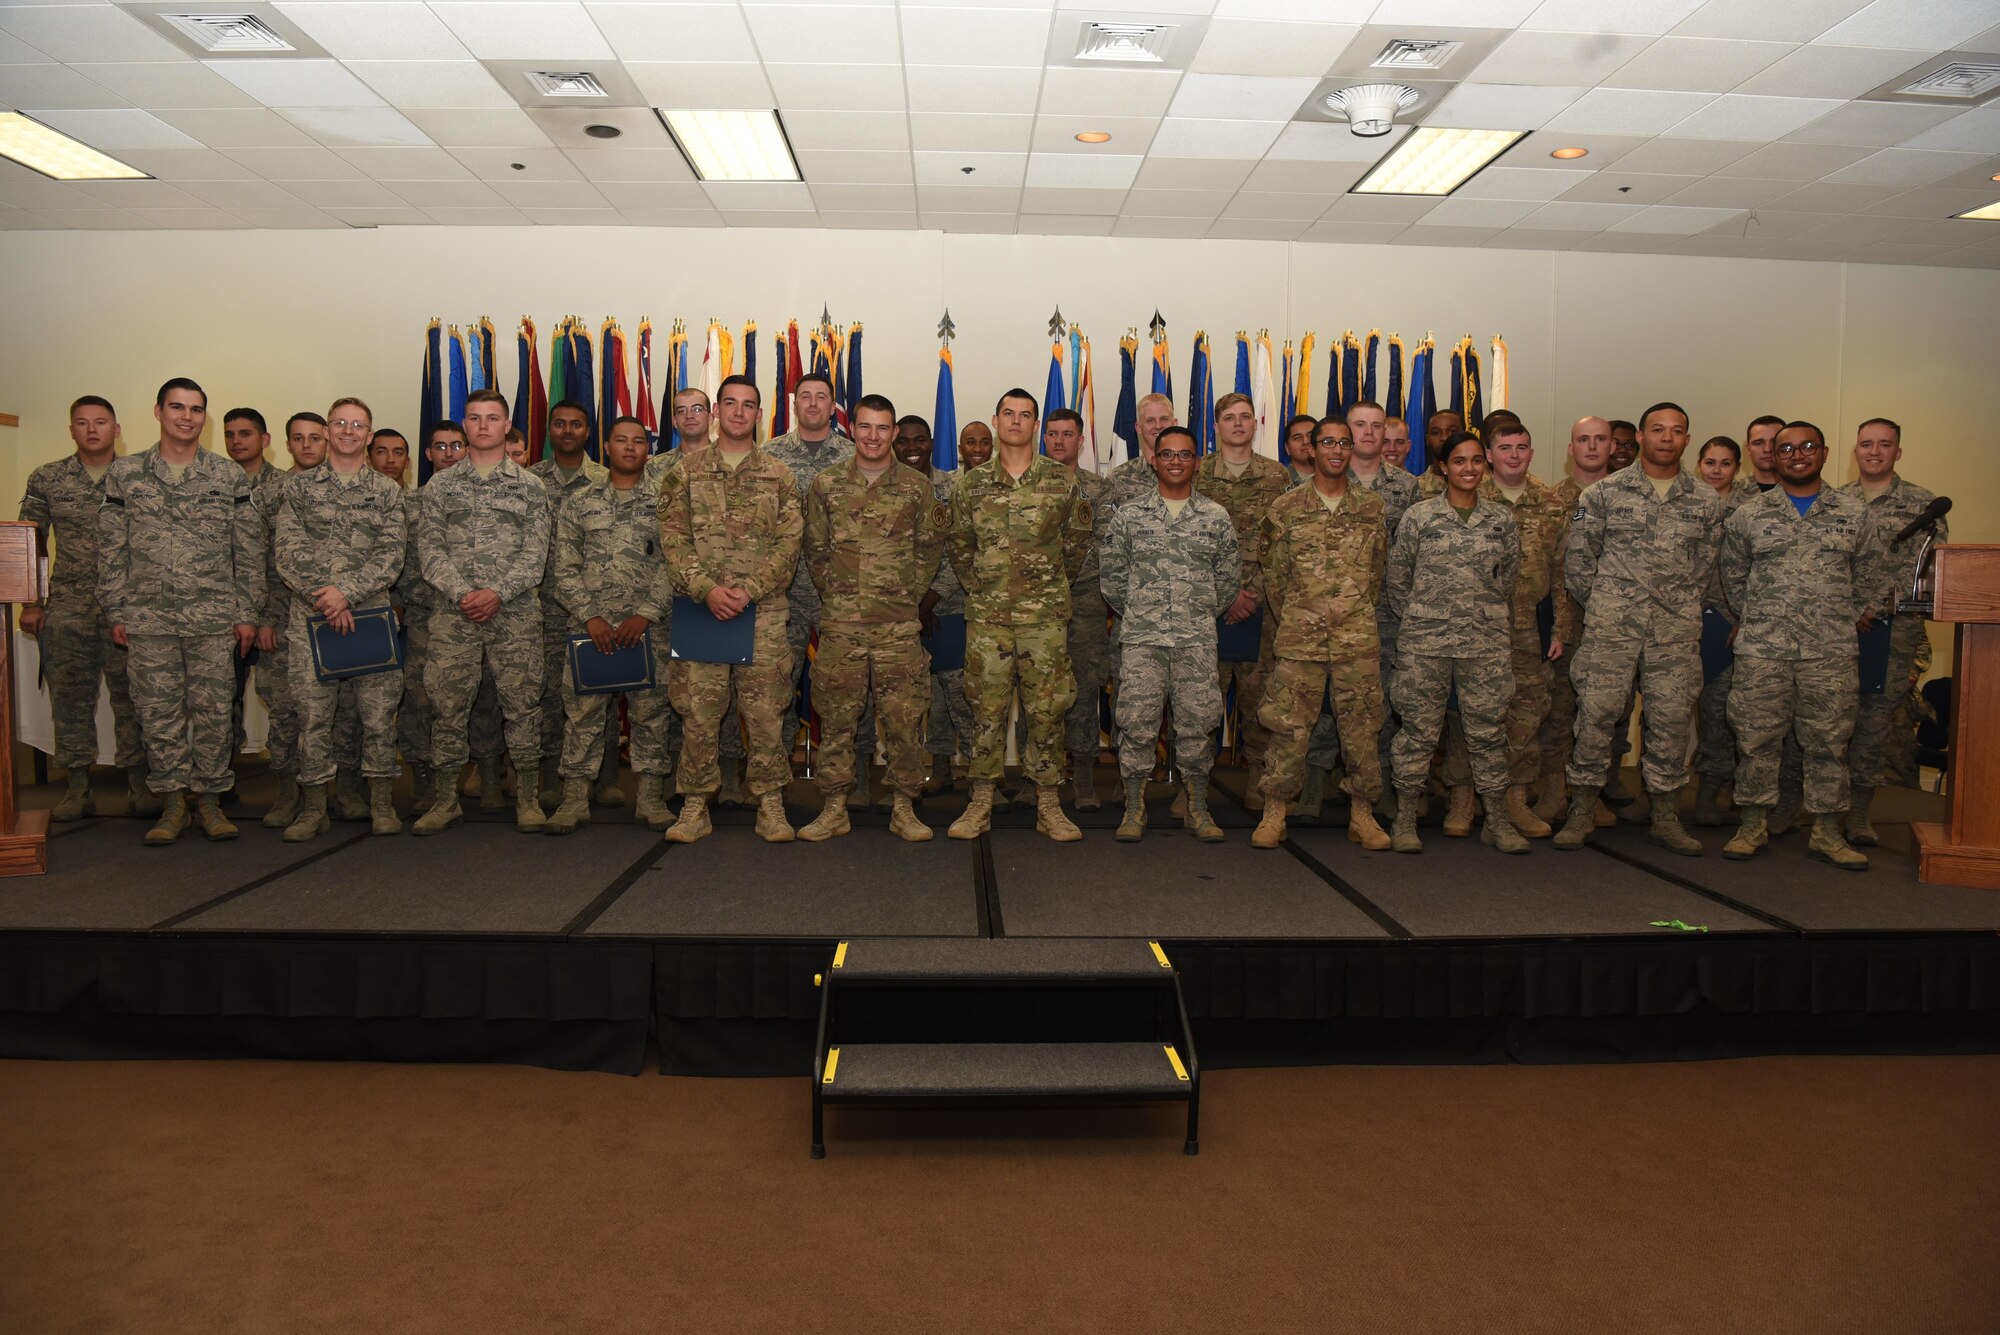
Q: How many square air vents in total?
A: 5